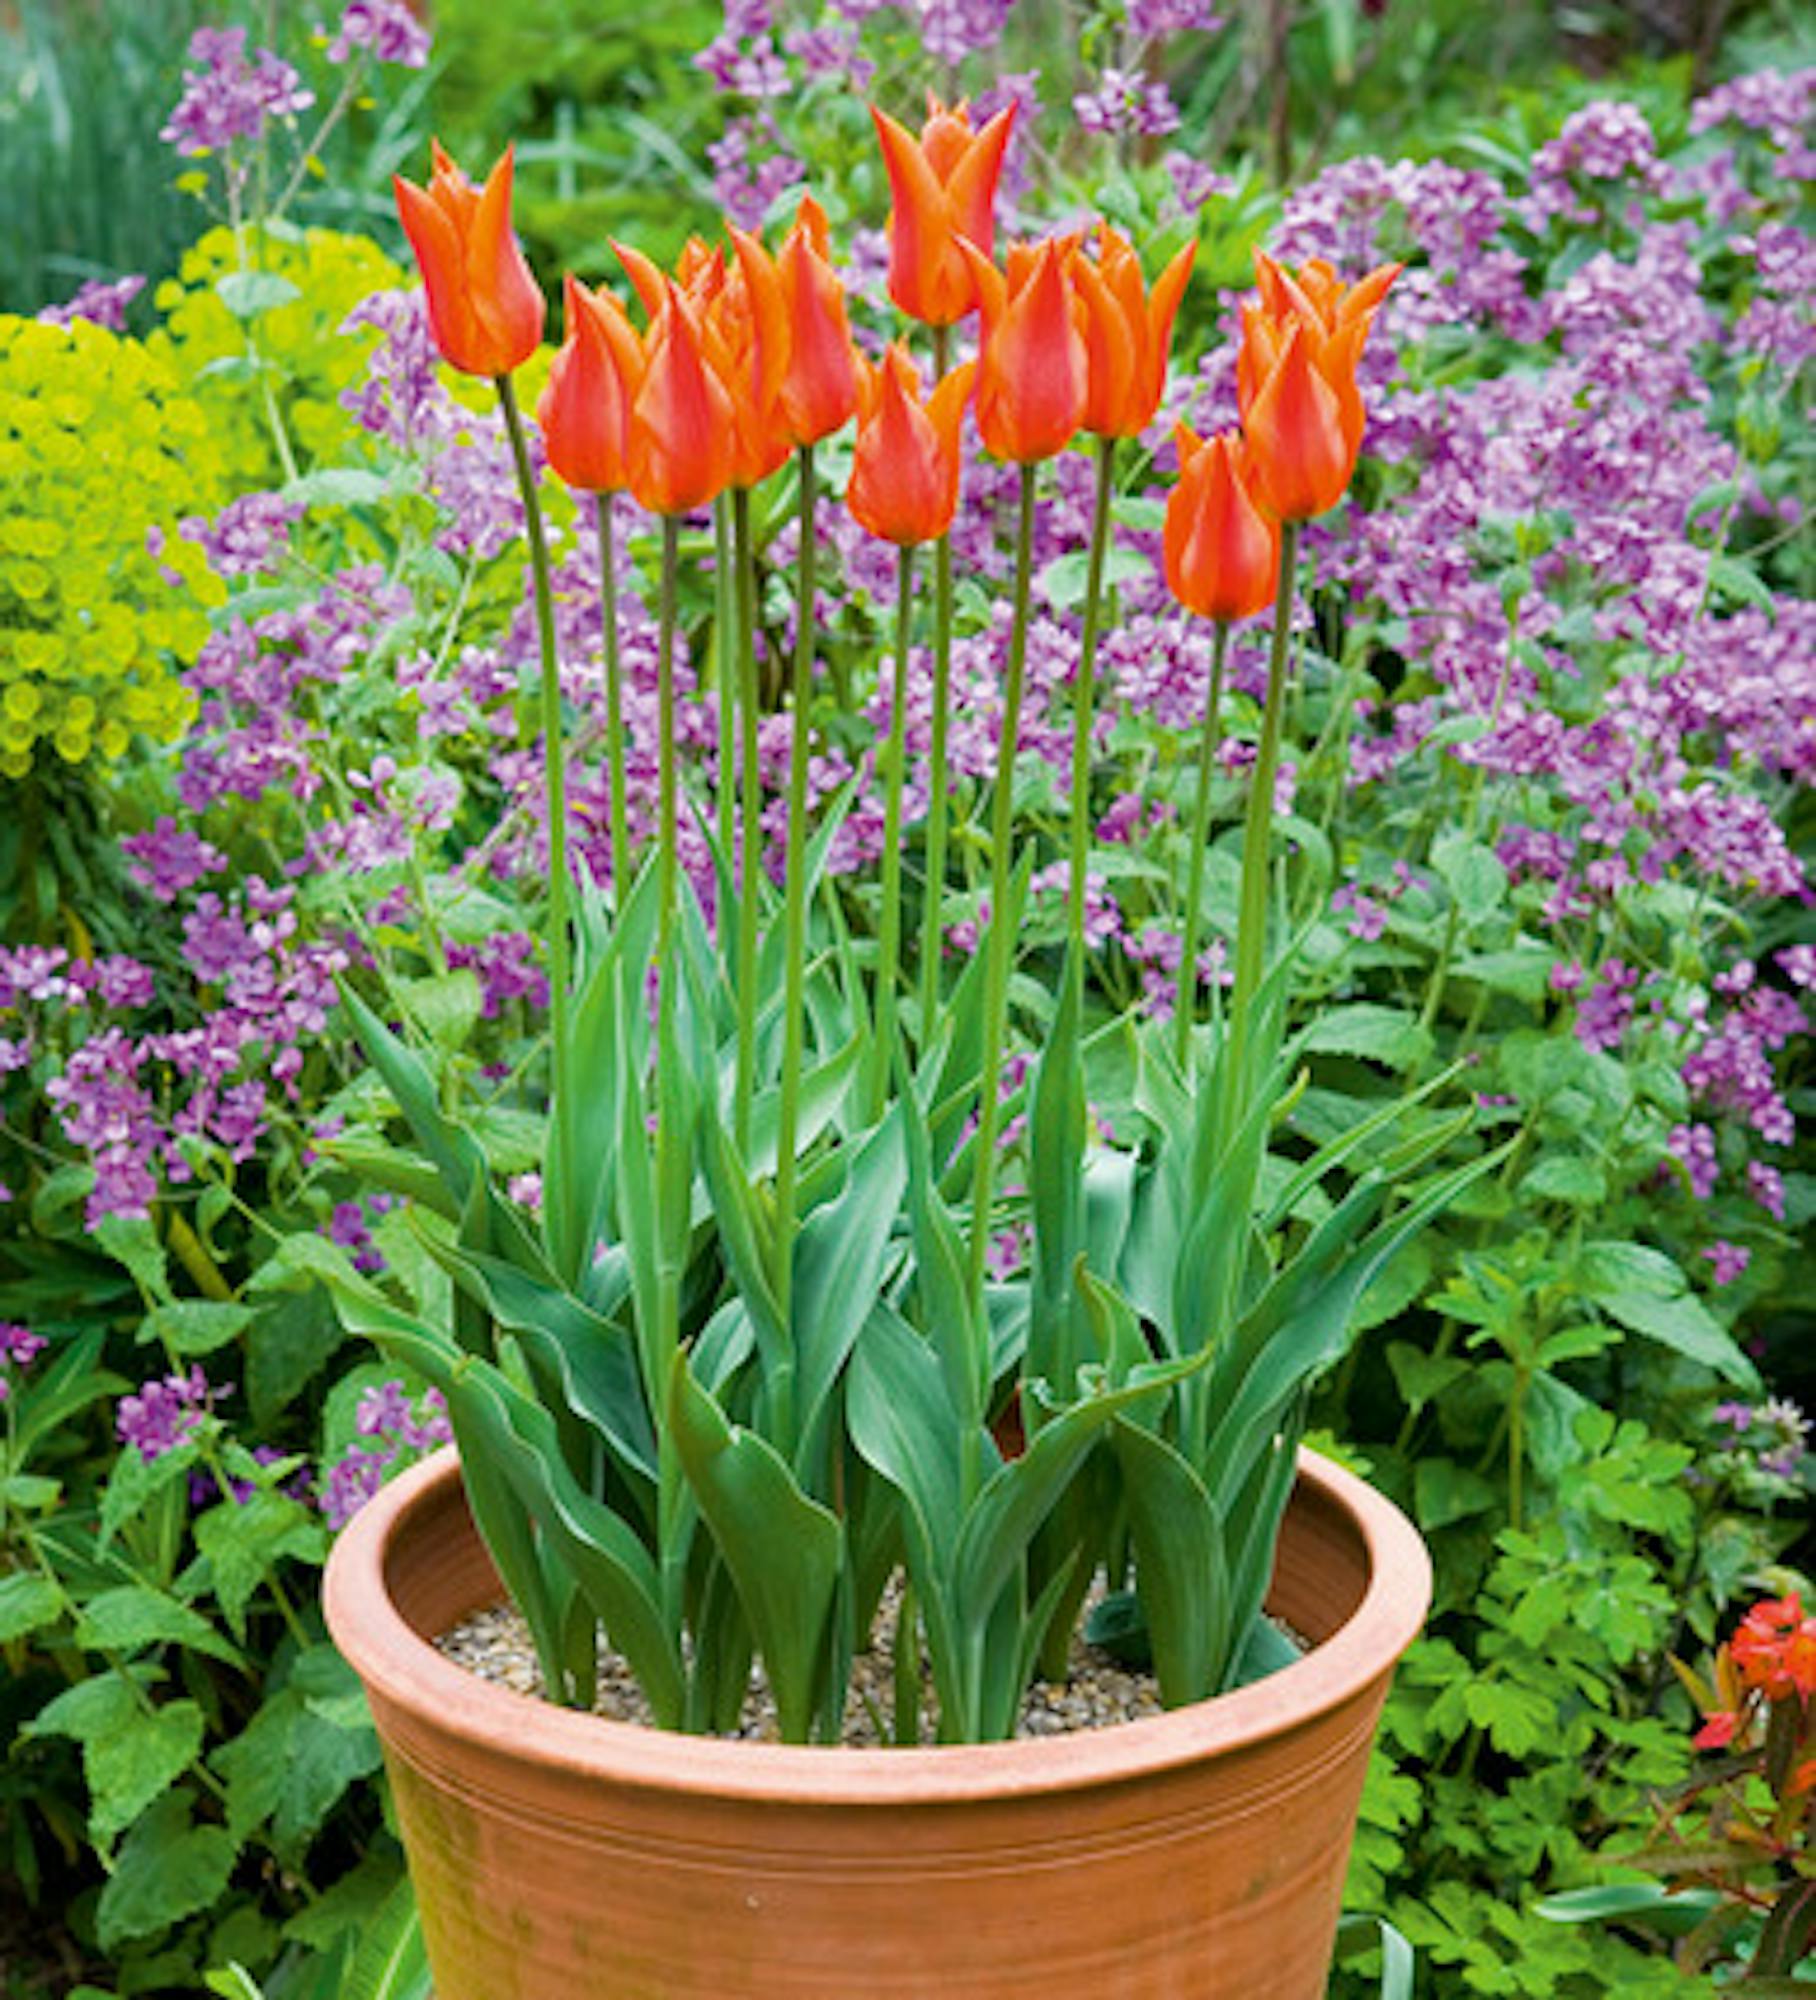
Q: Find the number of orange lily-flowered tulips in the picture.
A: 13